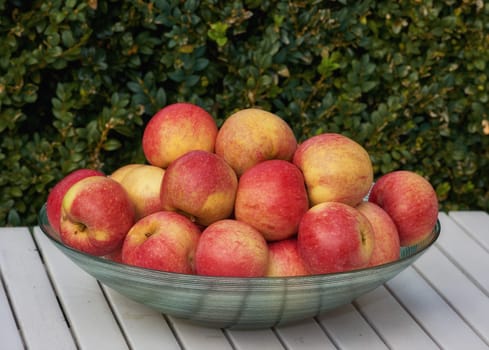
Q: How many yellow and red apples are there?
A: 14